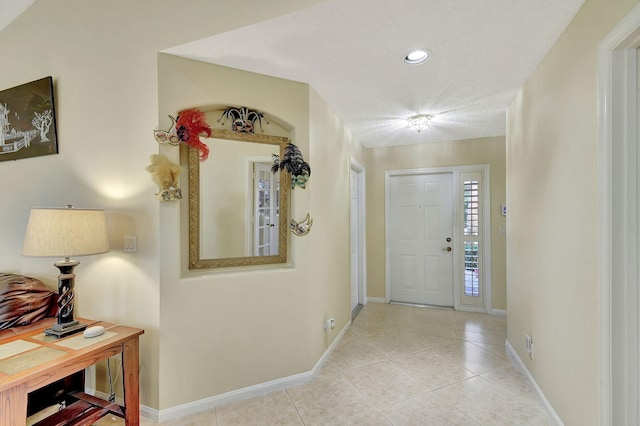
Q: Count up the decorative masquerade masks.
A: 5